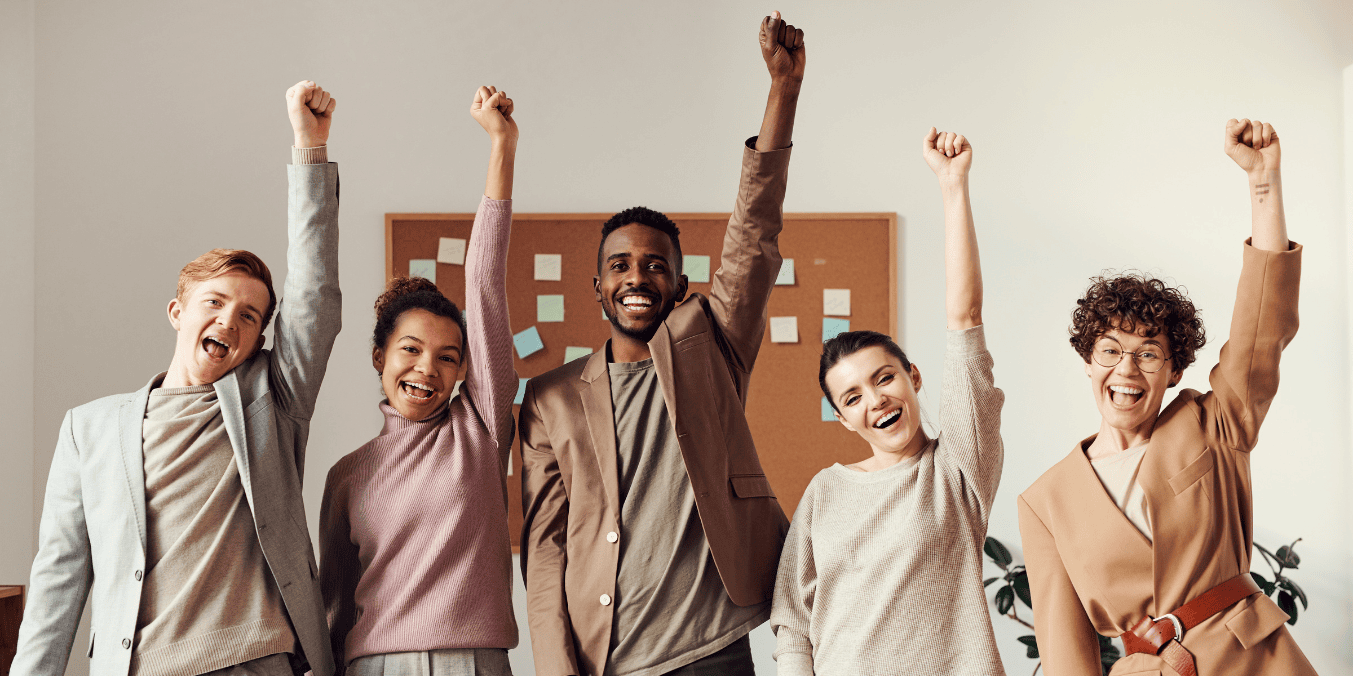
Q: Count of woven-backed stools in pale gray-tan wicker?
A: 0